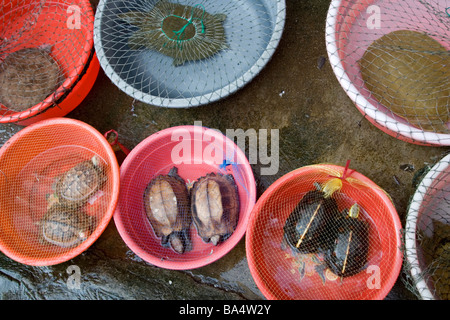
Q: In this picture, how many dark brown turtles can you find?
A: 2